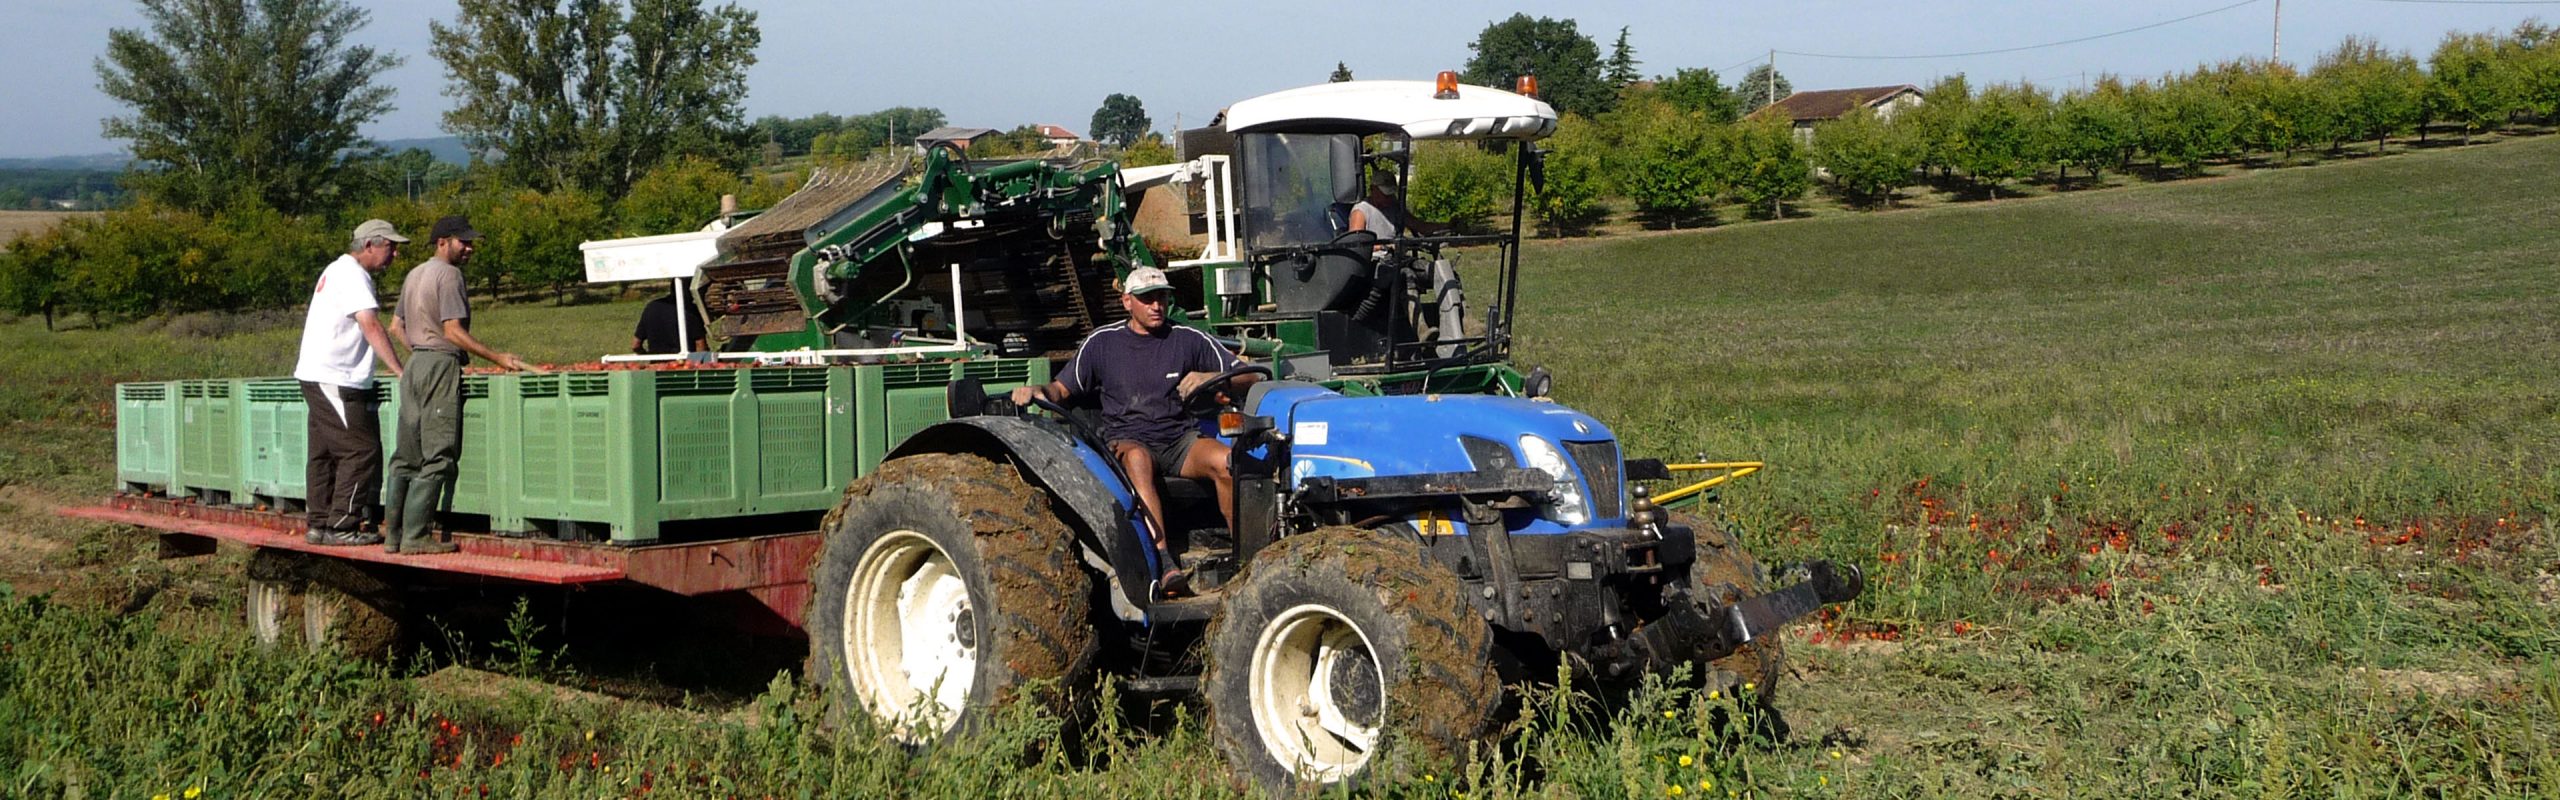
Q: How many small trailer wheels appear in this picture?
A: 2